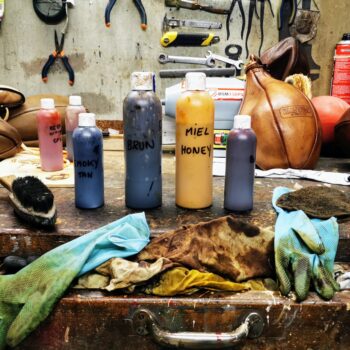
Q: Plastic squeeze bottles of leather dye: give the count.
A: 6